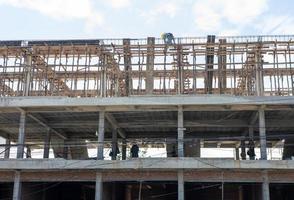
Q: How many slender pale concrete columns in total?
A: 8